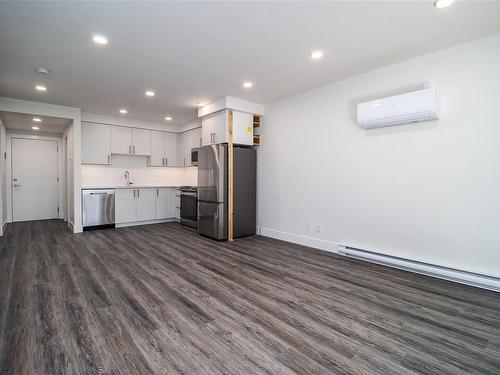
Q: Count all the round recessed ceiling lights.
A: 11